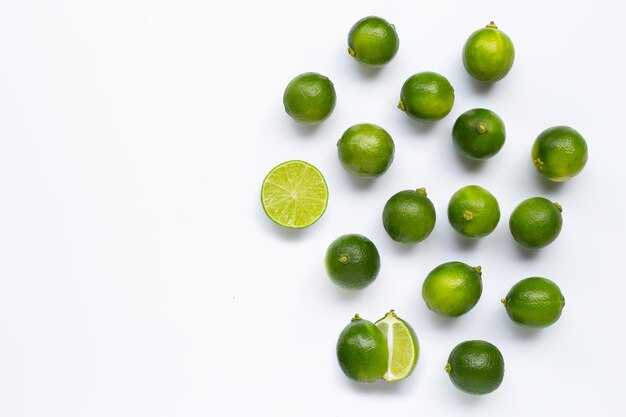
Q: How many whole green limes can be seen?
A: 14